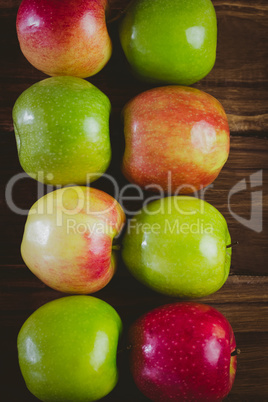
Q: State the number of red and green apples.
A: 8